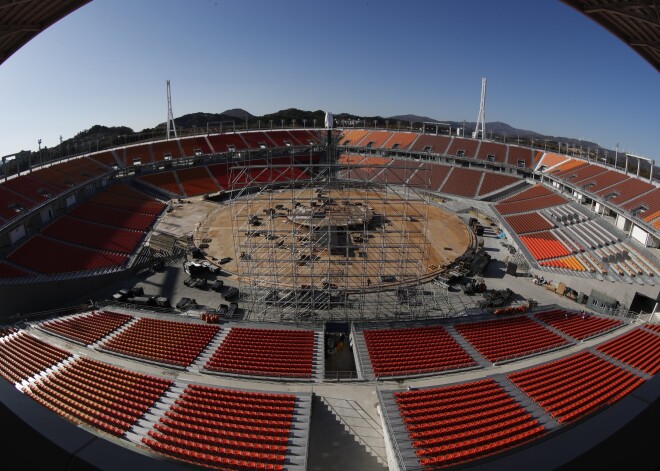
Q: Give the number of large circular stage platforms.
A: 1